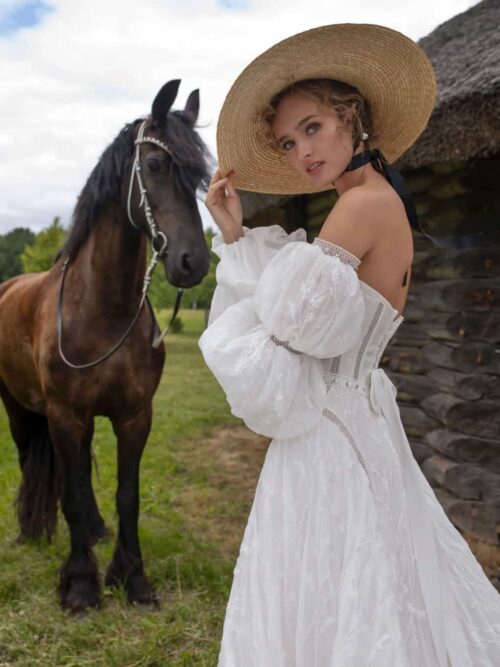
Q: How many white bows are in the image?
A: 1